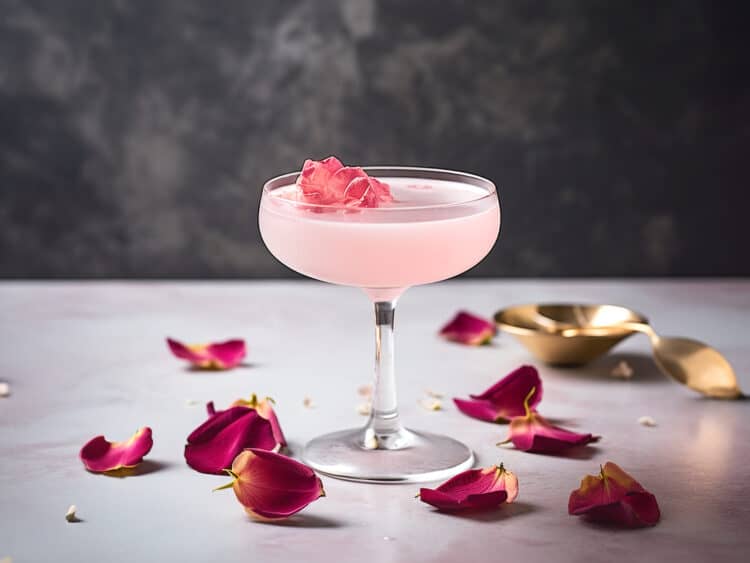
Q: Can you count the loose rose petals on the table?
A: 9